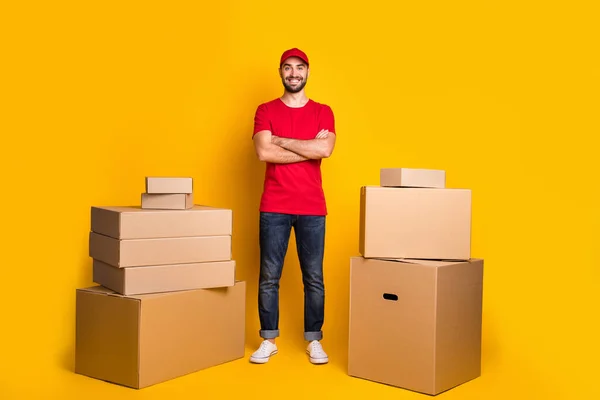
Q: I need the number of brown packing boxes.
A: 9